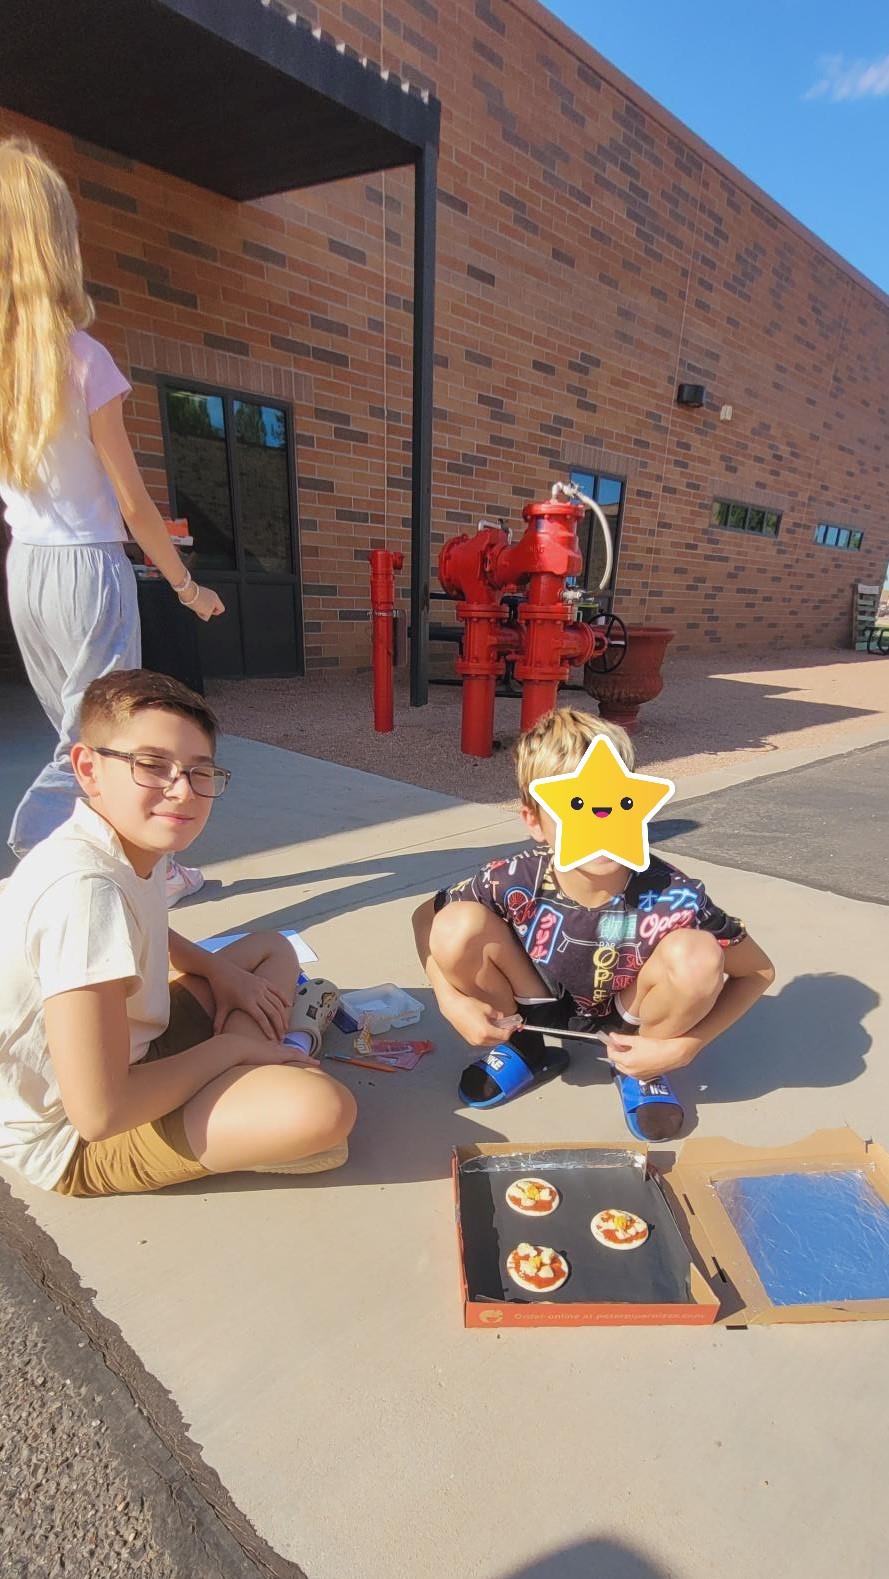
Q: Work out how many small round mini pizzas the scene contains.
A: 3